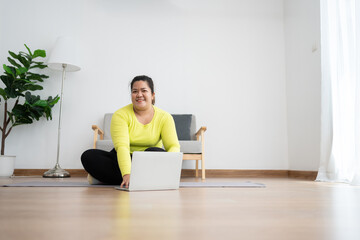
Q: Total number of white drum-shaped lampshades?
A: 1